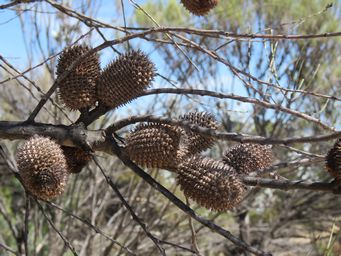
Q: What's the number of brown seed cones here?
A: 10